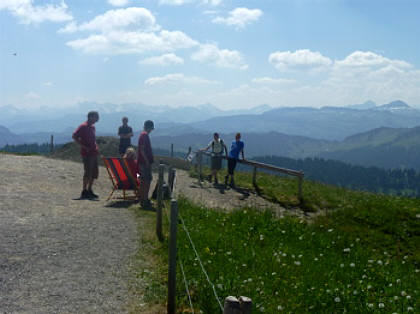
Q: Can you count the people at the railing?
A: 2